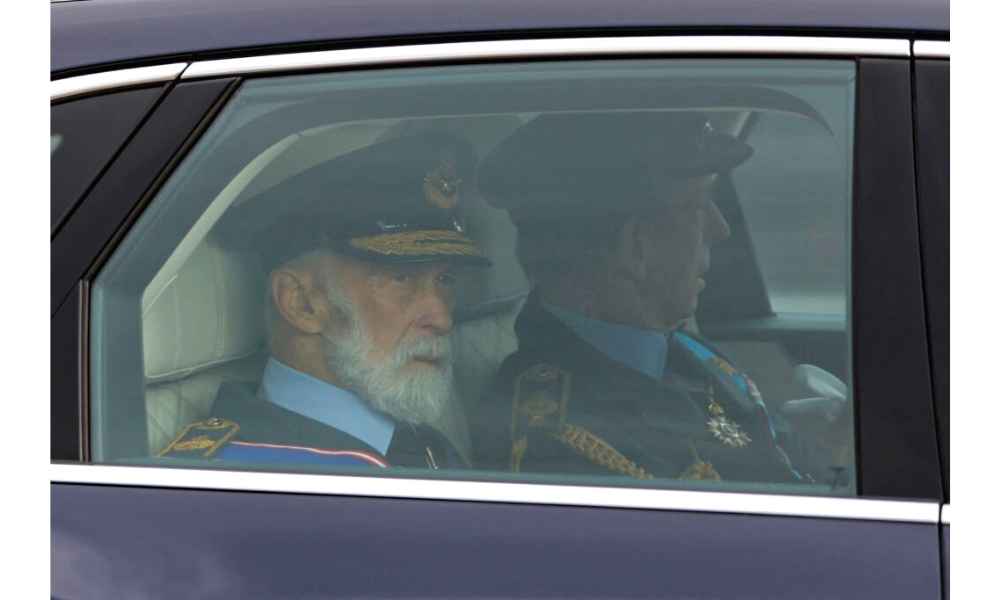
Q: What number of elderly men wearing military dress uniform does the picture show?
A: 2